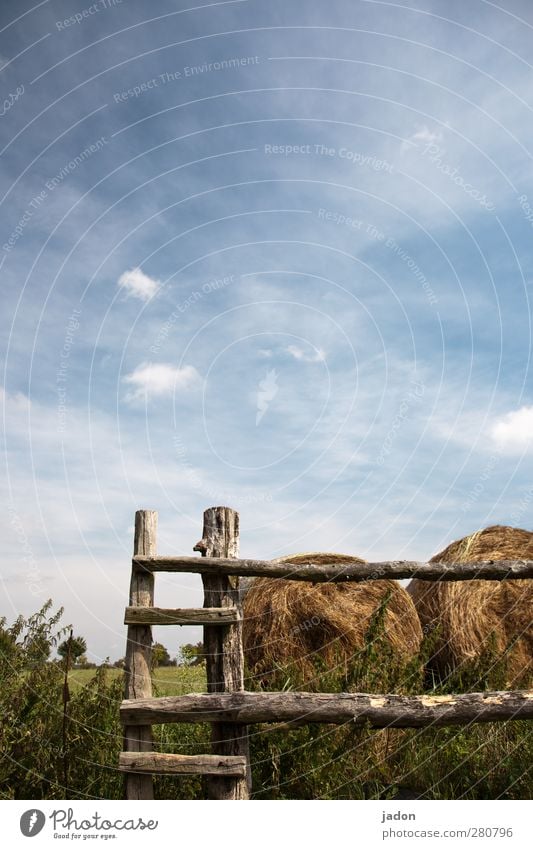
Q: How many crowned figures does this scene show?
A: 0